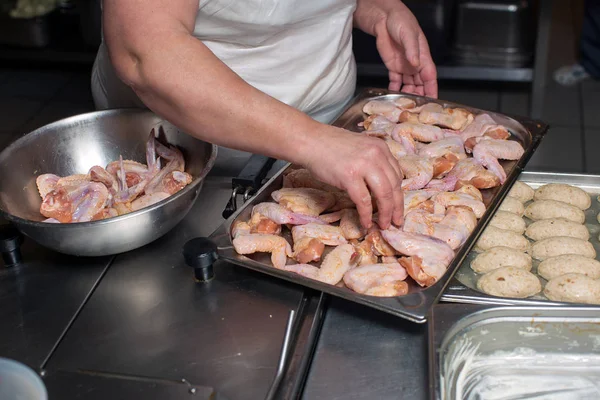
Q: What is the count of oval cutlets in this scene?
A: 12